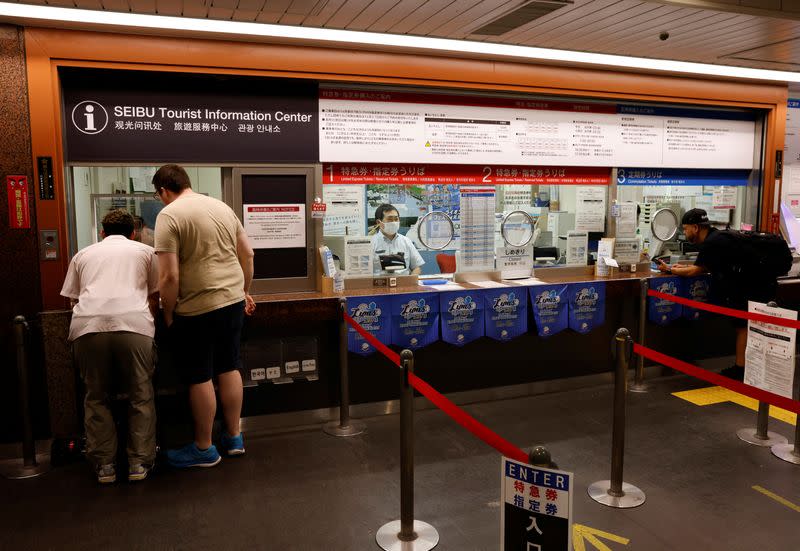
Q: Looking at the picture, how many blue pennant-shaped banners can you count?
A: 8